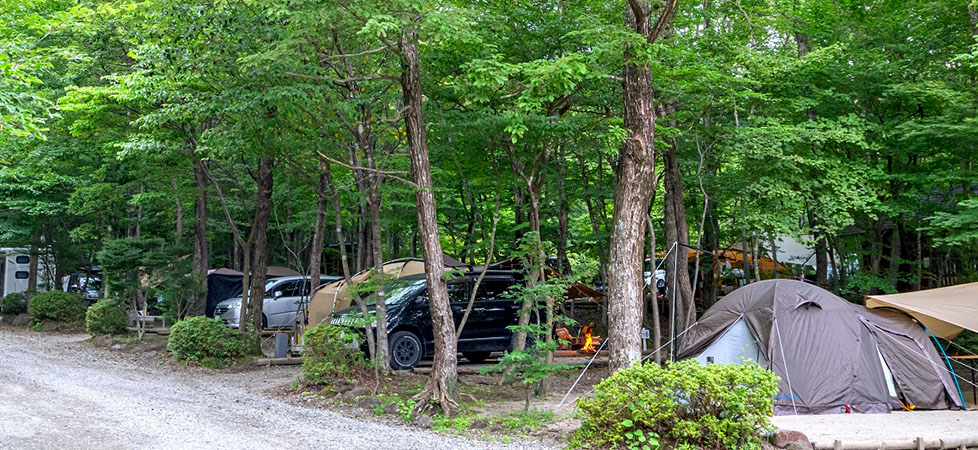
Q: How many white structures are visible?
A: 2